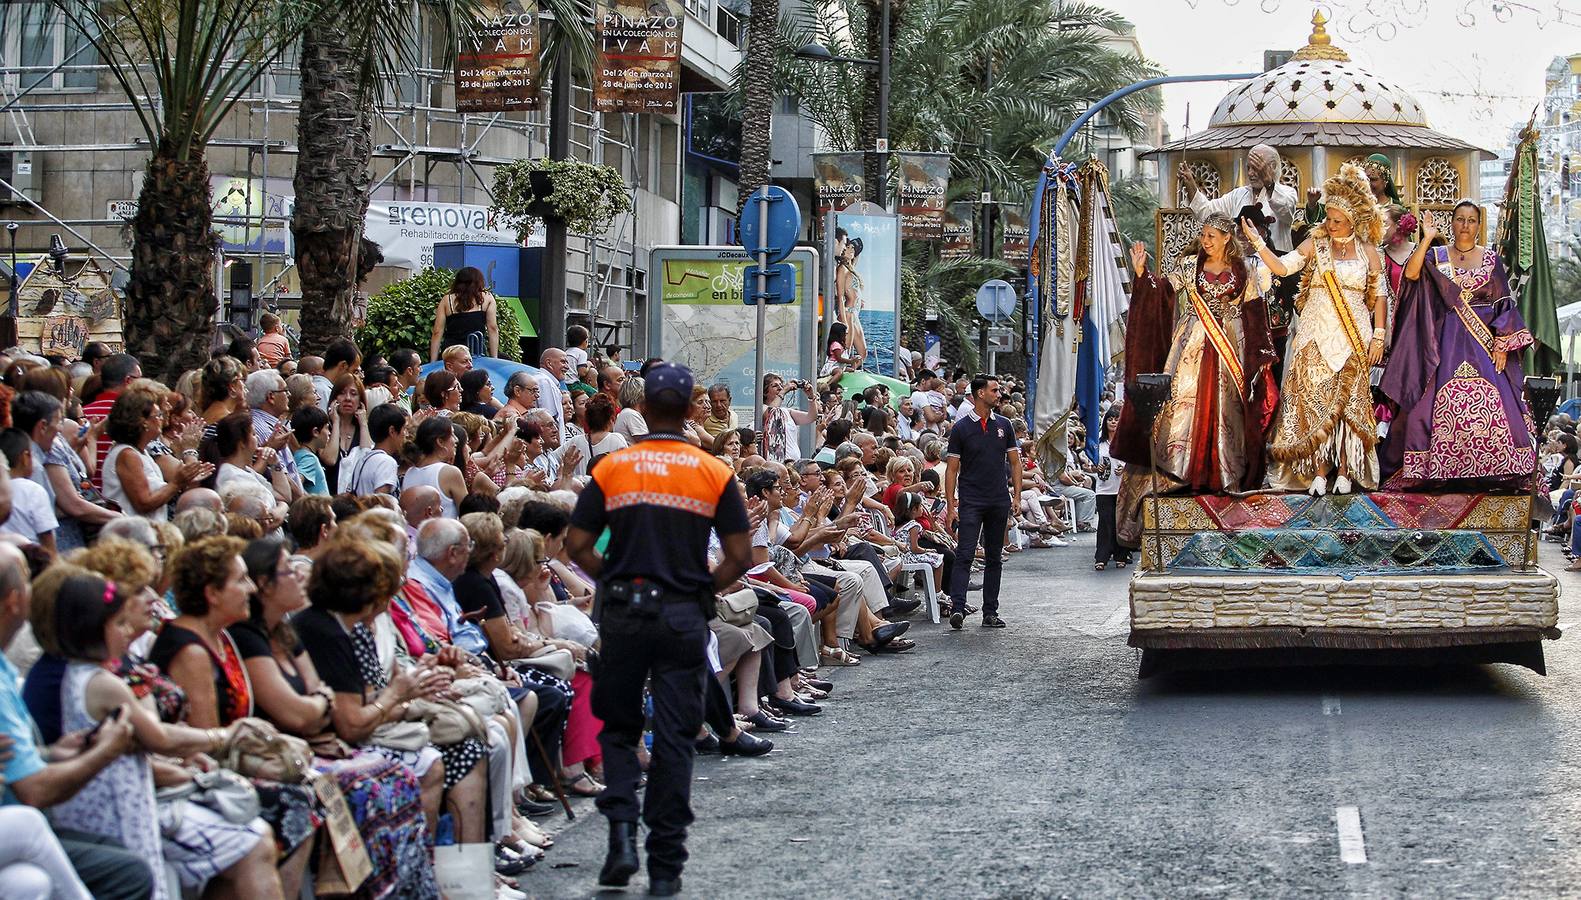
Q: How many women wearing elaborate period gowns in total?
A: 3